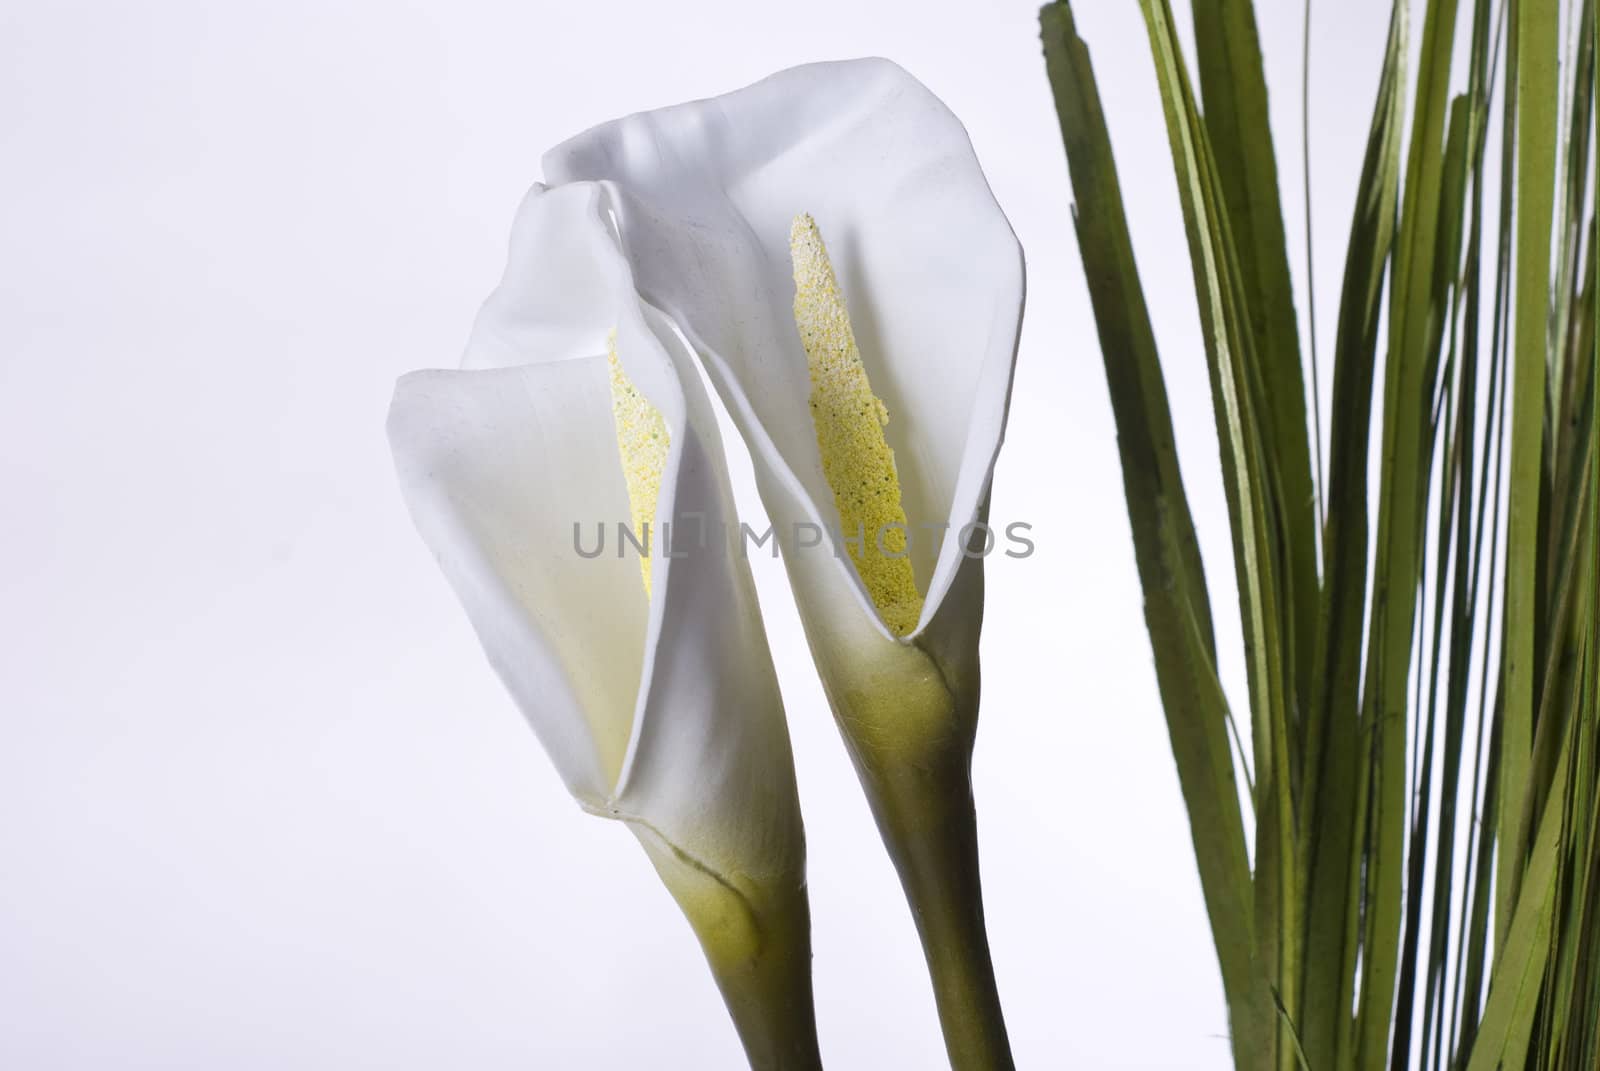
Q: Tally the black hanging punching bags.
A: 0